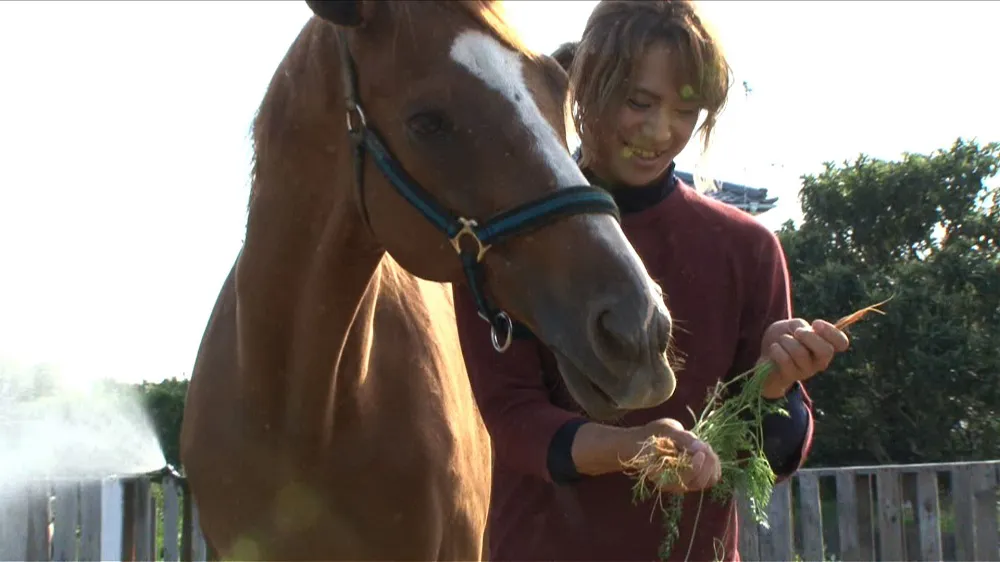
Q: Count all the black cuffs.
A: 2